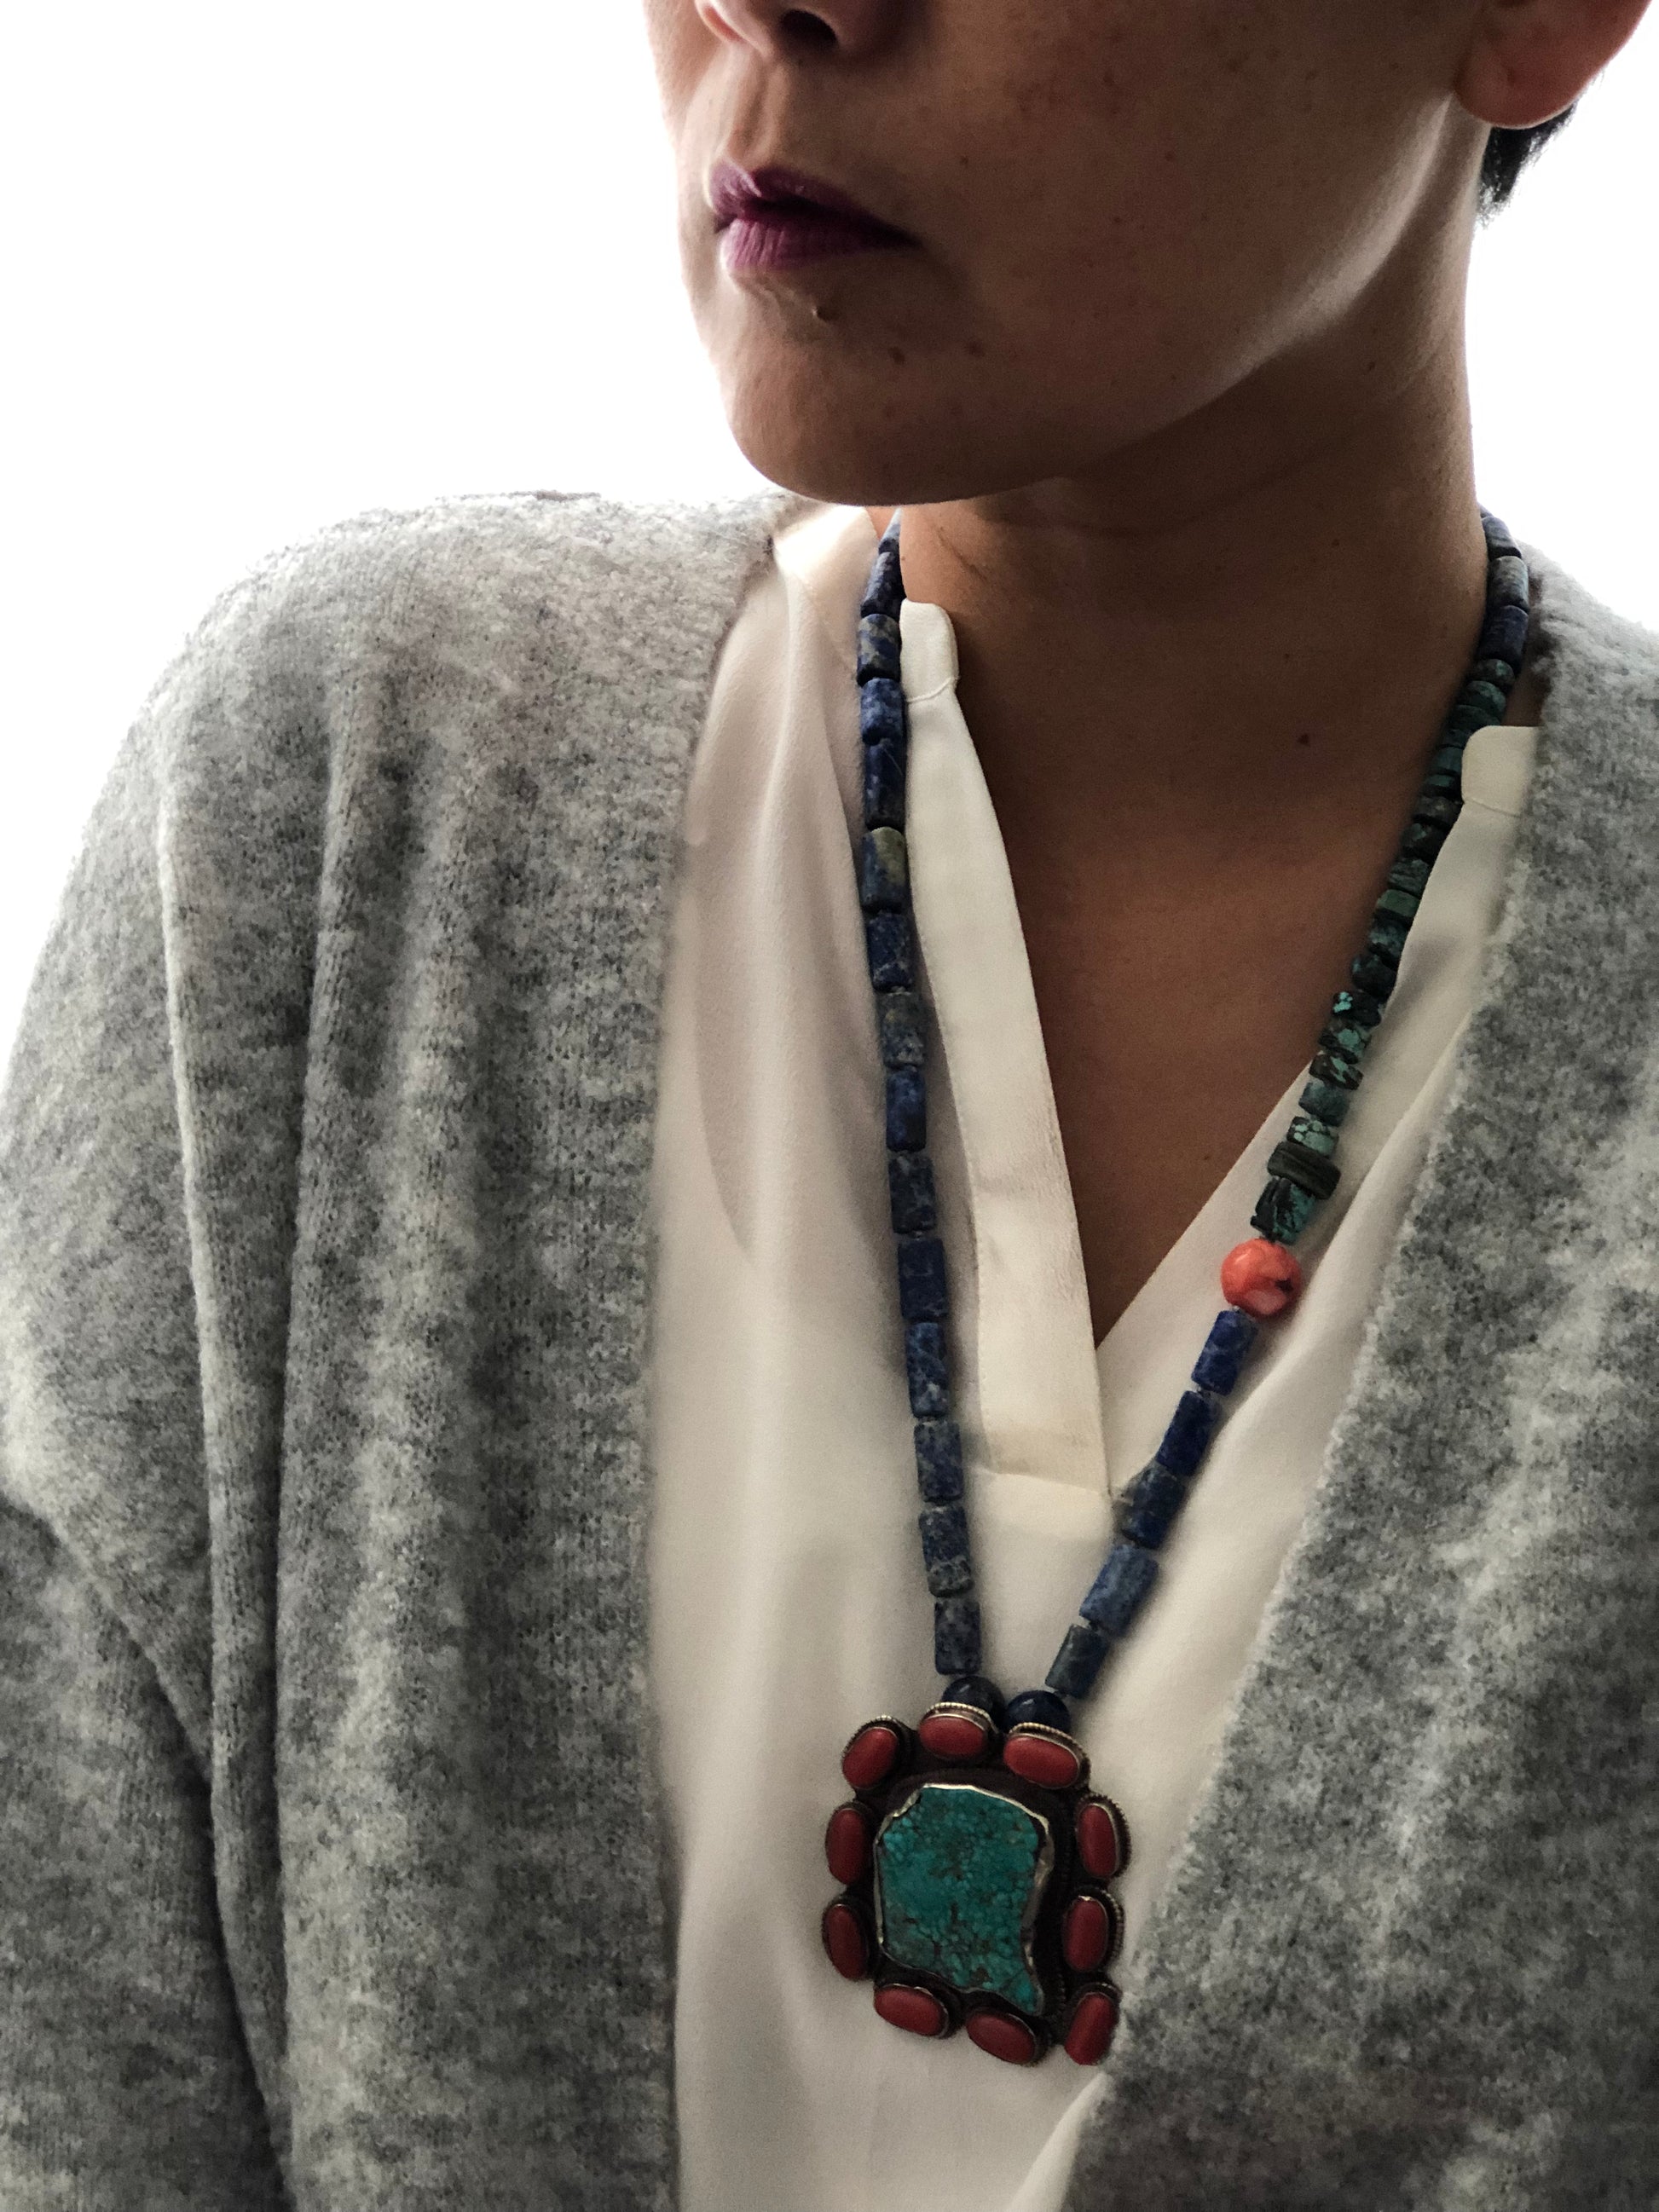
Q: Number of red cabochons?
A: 10